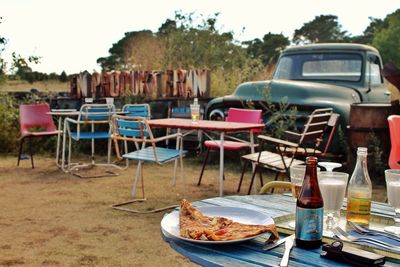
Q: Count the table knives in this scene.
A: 2